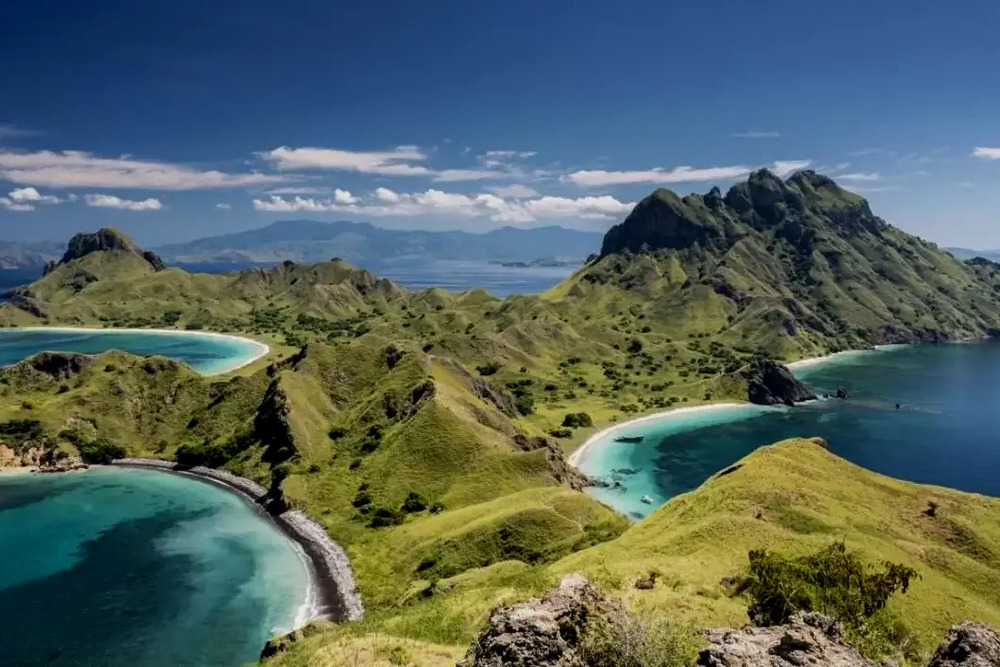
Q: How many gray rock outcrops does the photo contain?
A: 3